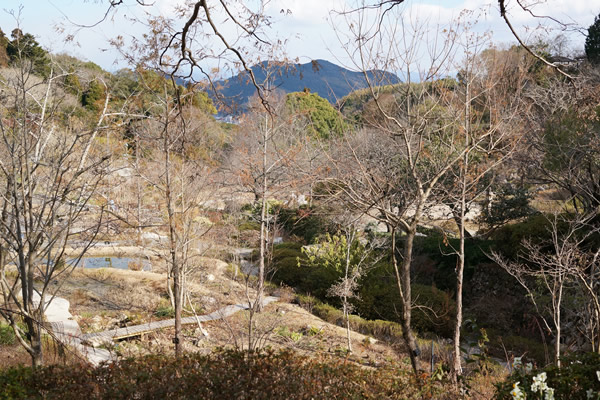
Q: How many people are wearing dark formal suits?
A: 0